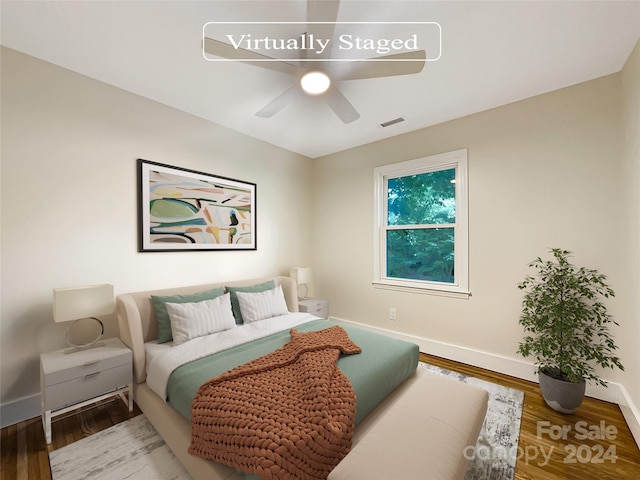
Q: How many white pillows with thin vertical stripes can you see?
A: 2